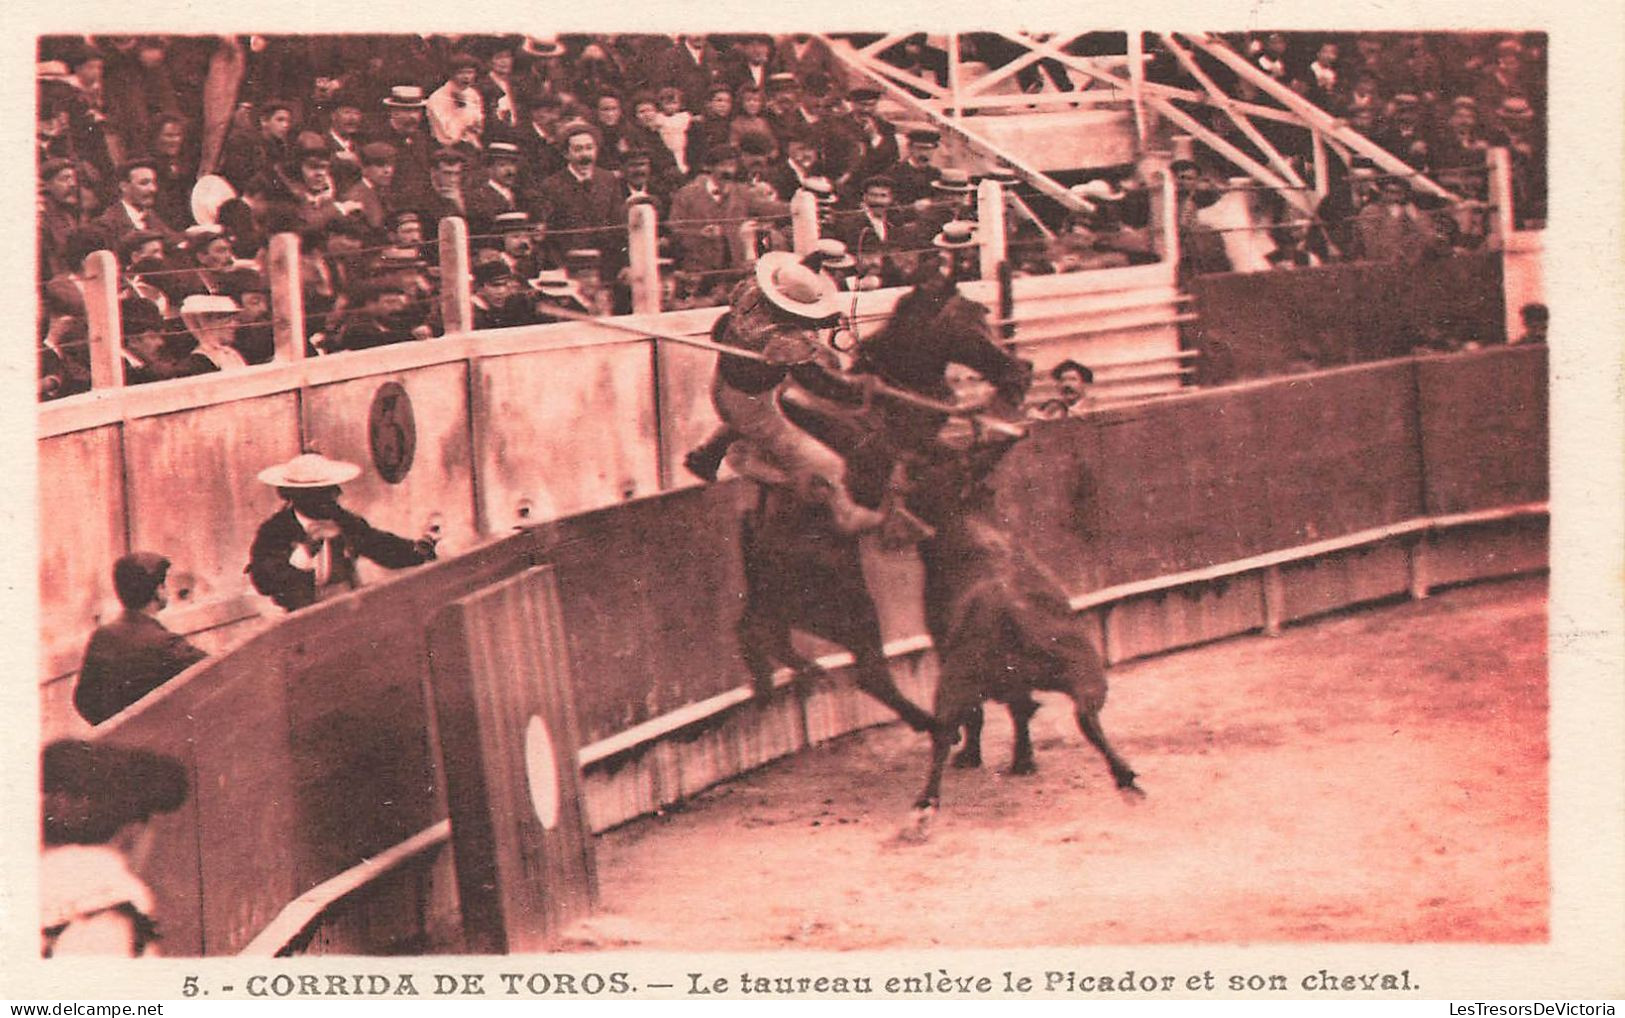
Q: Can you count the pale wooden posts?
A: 8